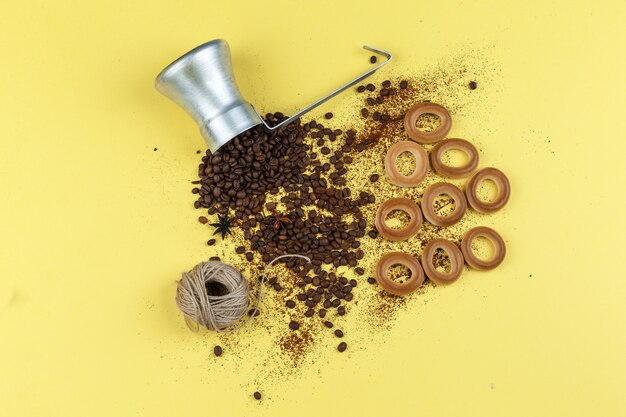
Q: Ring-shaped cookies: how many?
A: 9